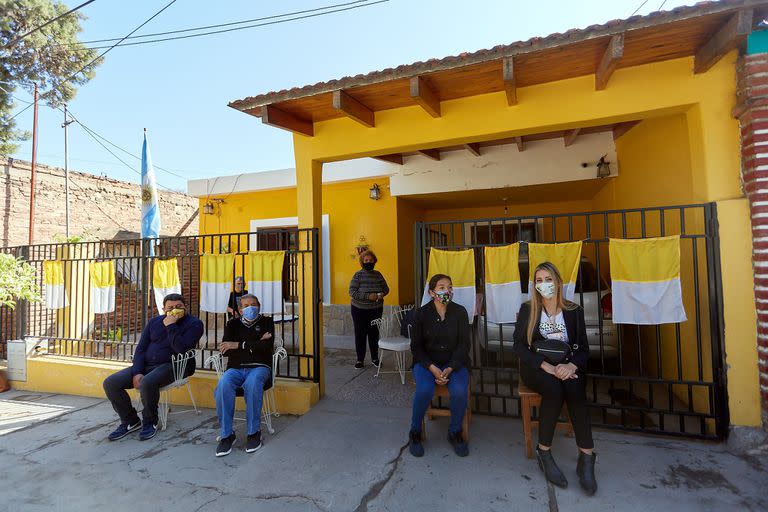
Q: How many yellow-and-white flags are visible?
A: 9